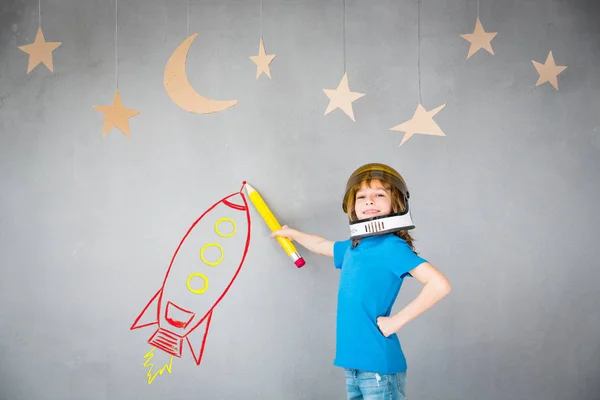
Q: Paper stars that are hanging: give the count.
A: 7